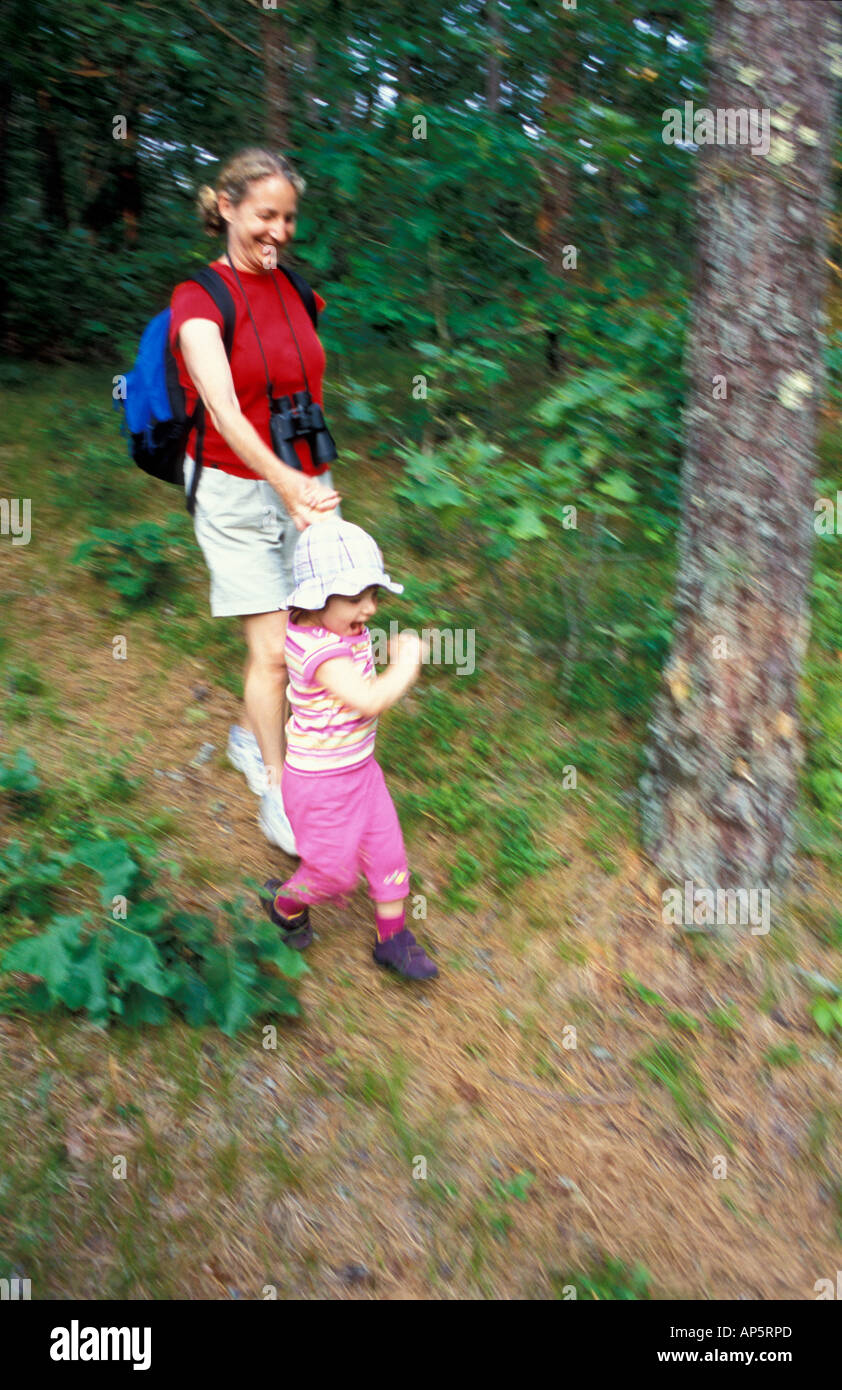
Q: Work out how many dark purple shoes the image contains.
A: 2